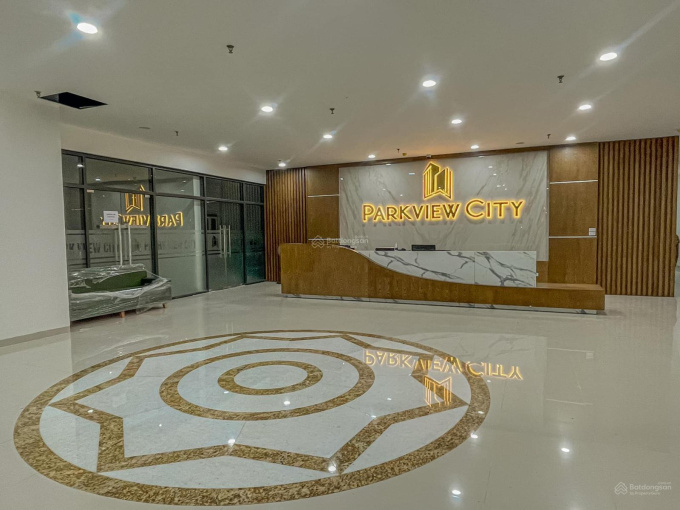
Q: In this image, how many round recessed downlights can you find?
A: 12